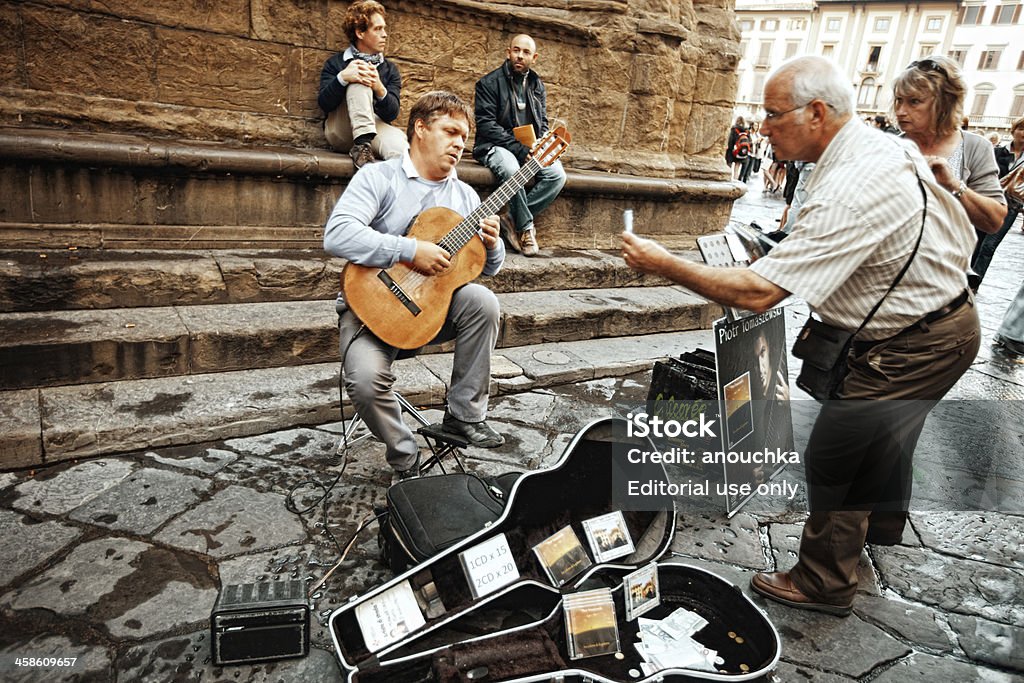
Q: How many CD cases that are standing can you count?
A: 3